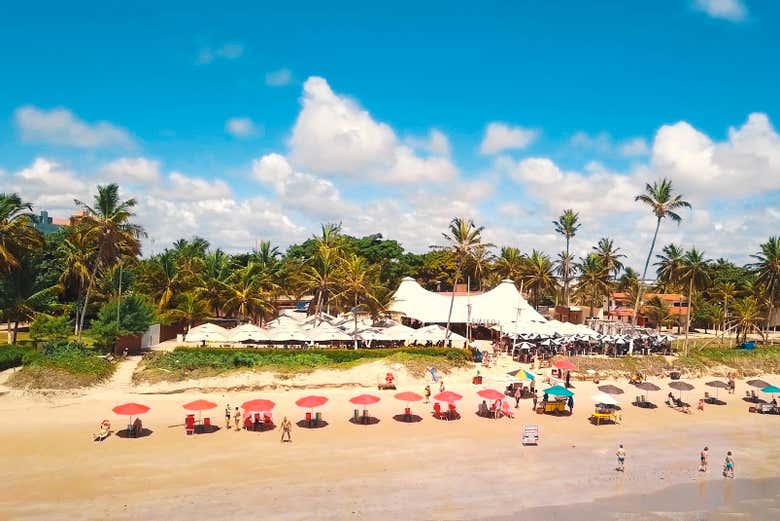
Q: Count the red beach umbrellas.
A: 9